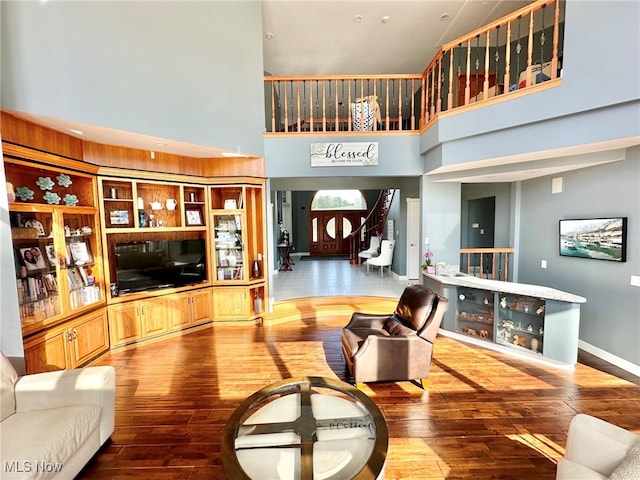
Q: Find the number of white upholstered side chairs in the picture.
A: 2